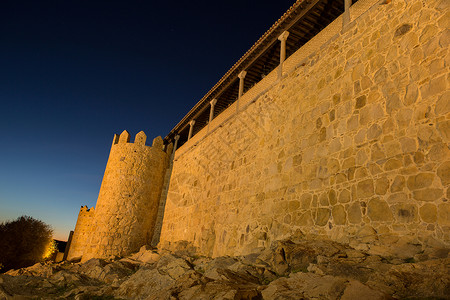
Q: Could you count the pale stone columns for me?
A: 6